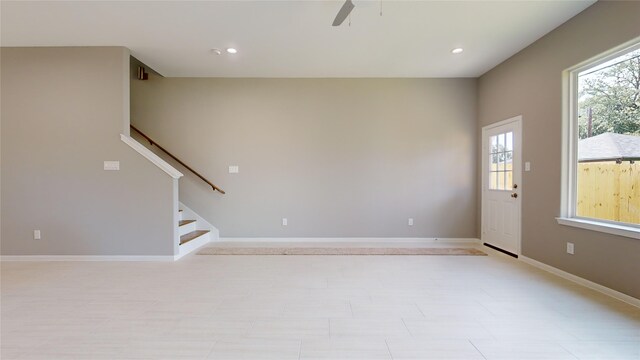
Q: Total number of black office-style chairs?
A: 0